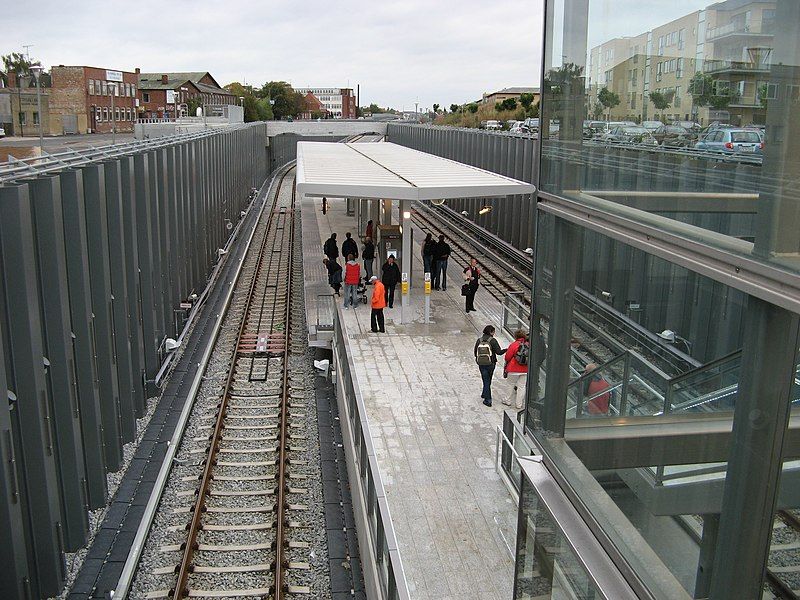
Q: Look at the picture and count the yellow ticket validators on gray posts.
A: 2